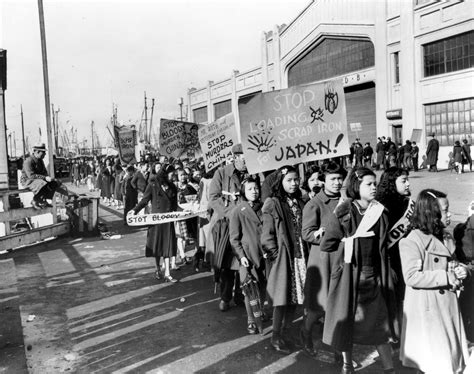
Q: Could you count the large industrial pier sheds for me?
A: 1